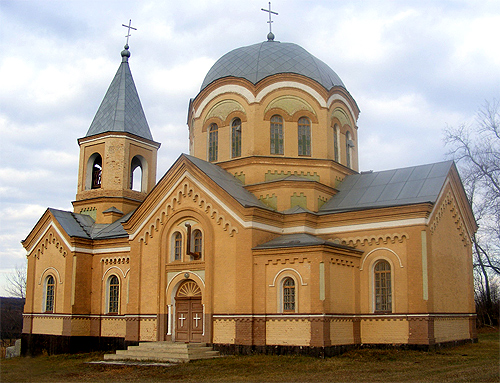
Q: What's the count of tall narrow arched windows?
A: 12